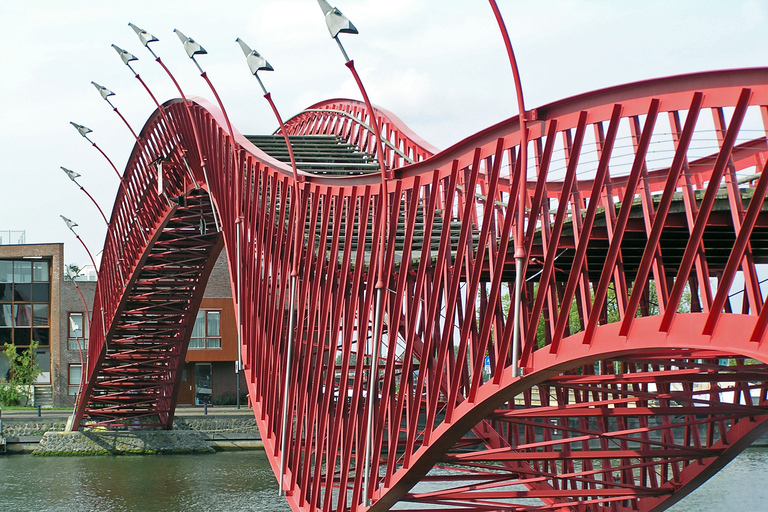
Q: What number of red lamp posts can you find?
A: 12